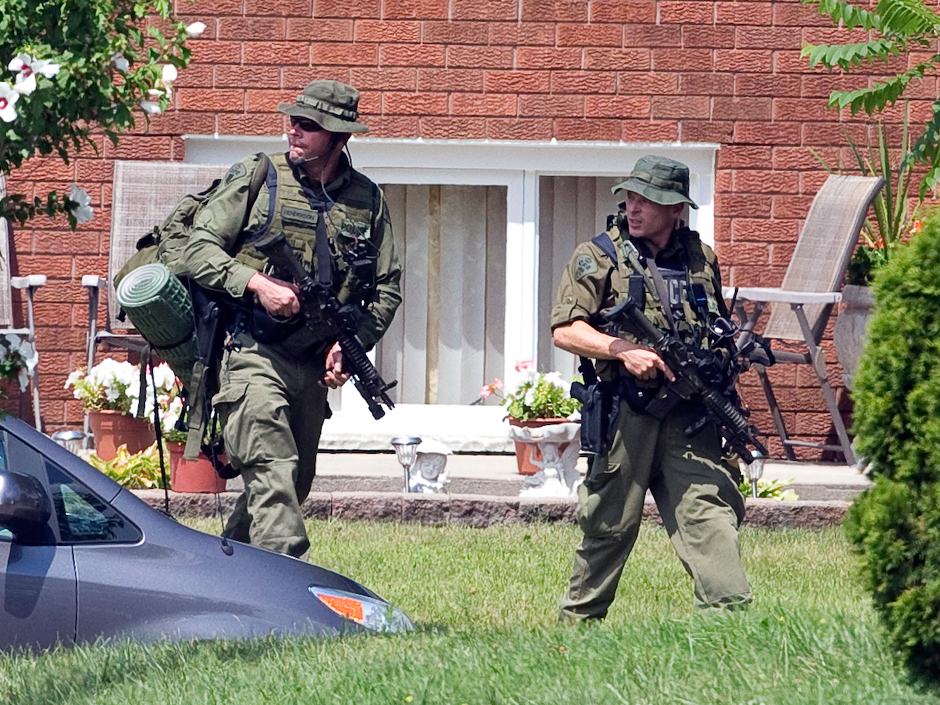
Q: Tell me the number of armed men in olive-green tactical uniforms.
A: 2